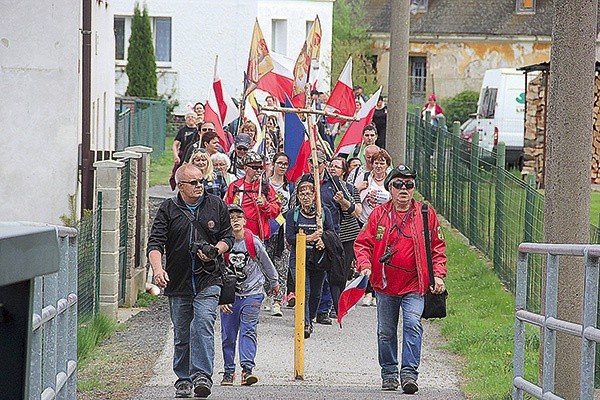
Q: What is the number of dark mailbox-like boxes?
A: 1